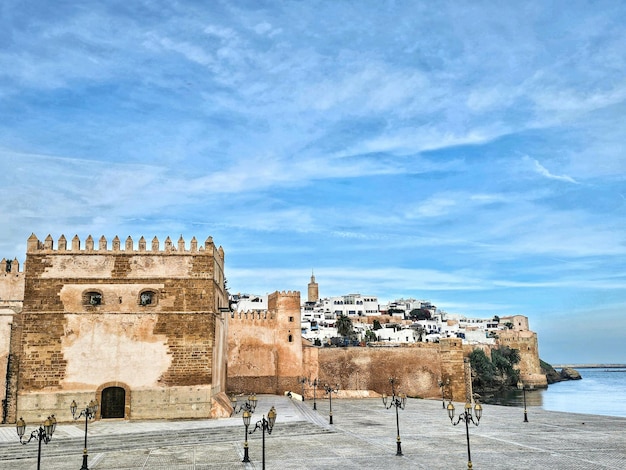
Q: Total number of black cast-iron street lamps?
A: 12